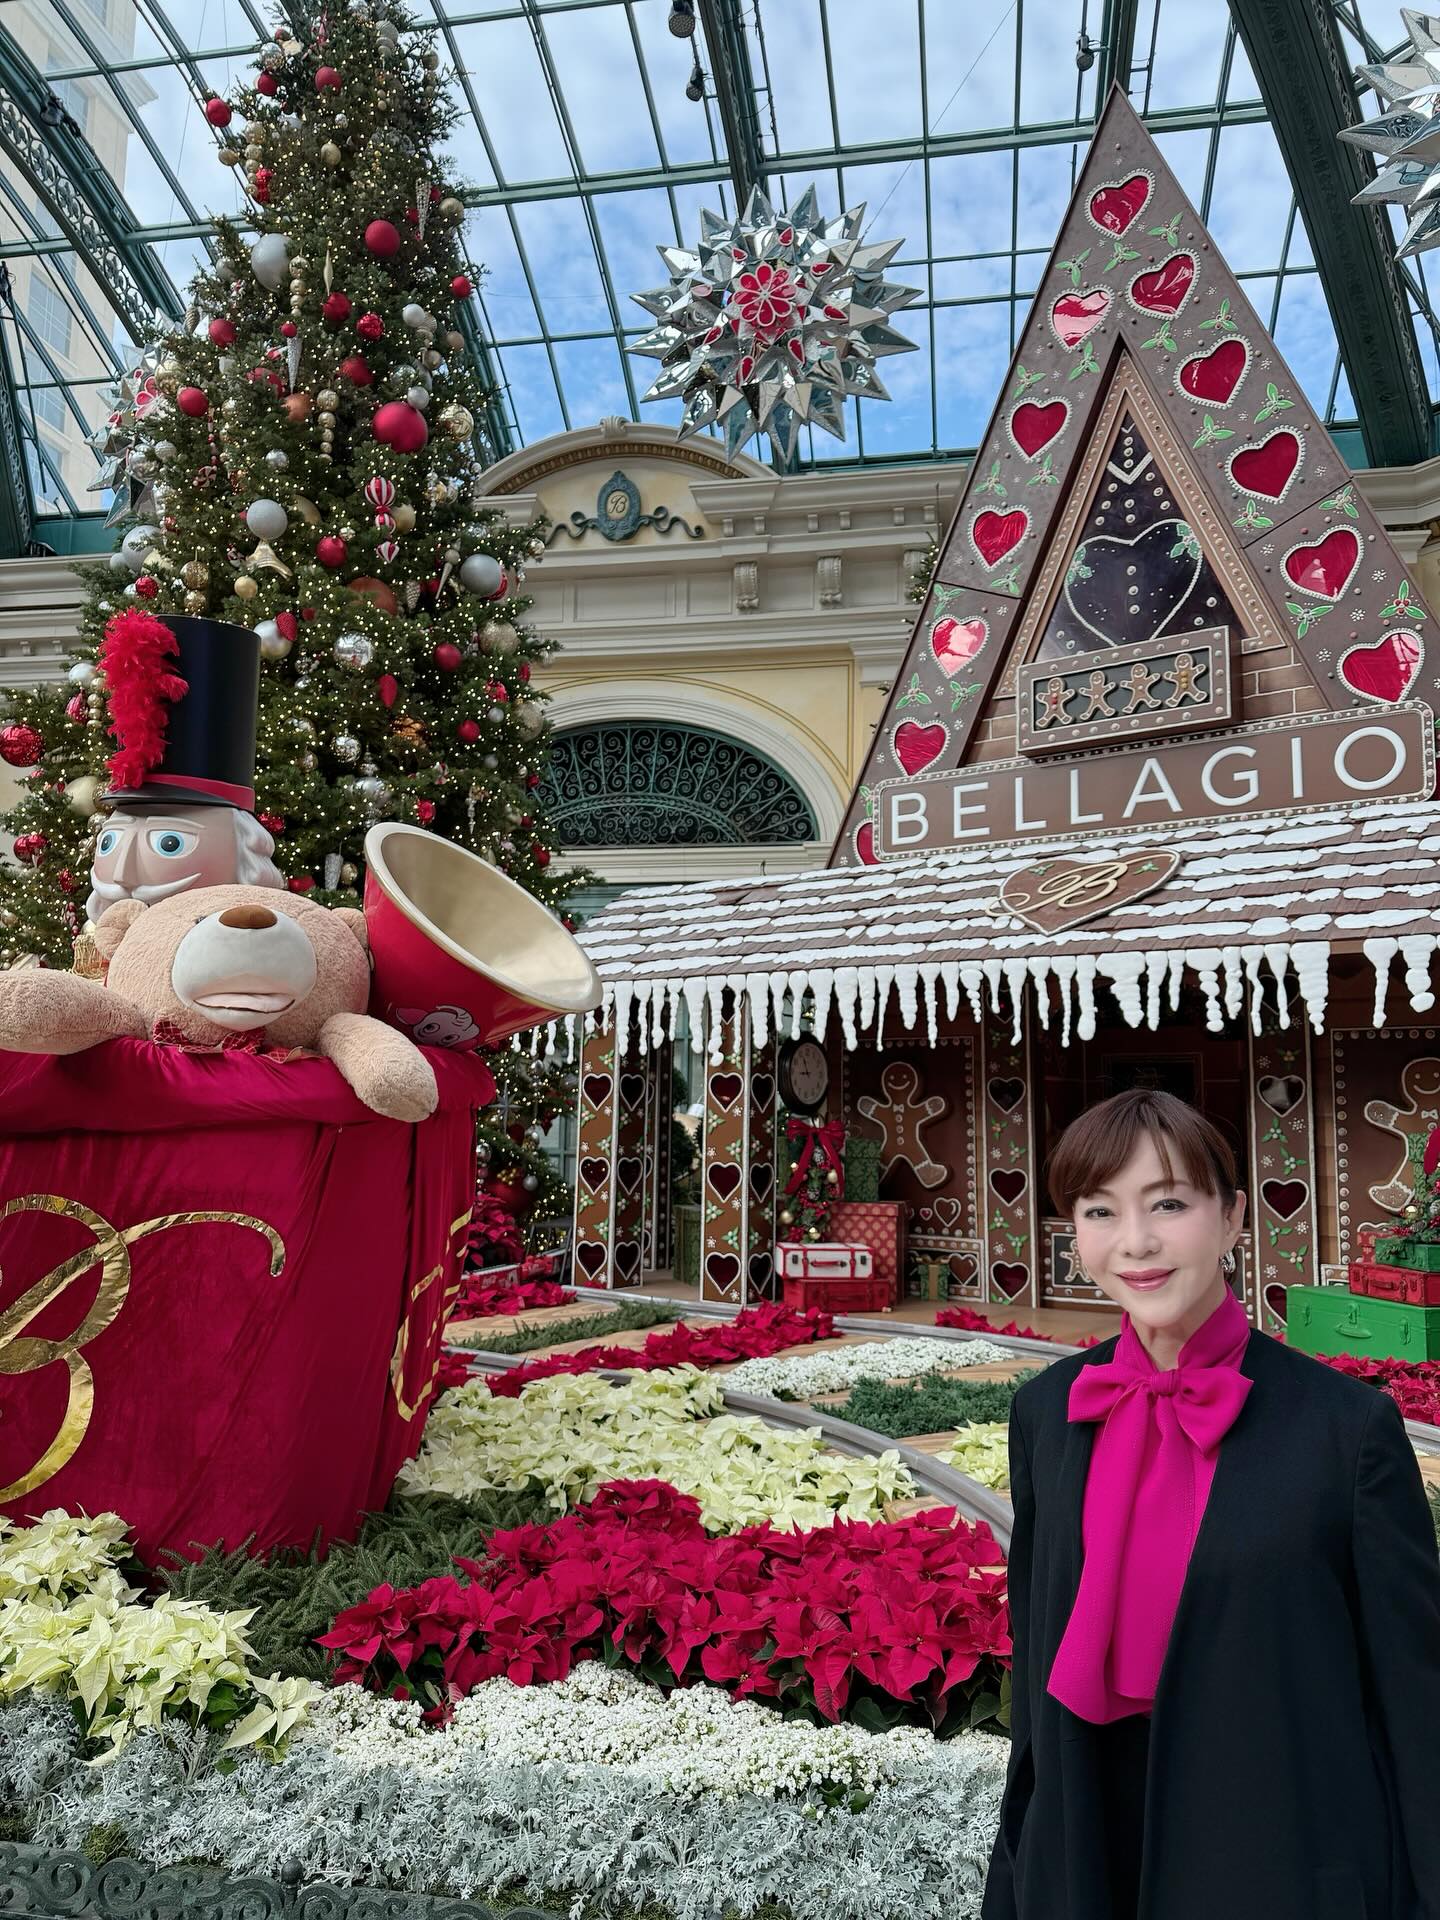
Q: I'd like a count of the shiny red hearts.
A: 12